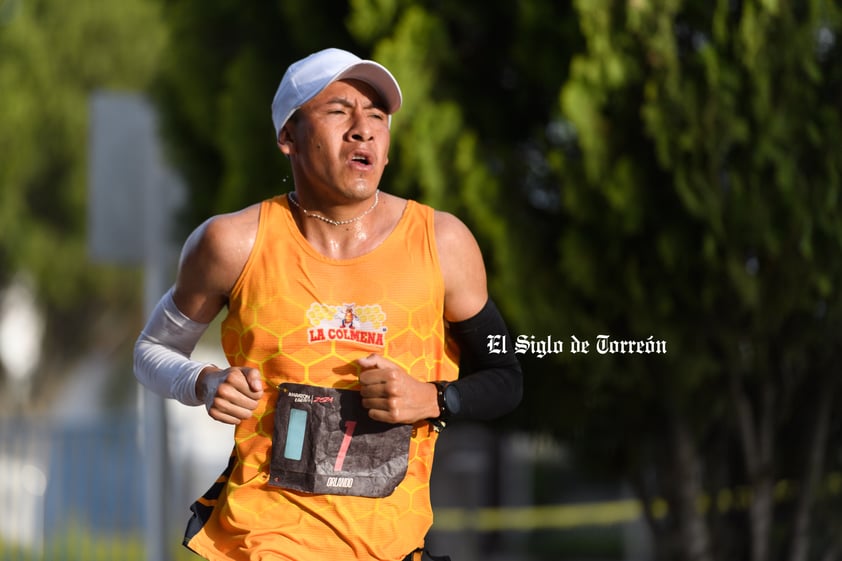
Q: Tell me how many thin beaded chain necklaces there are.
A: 1